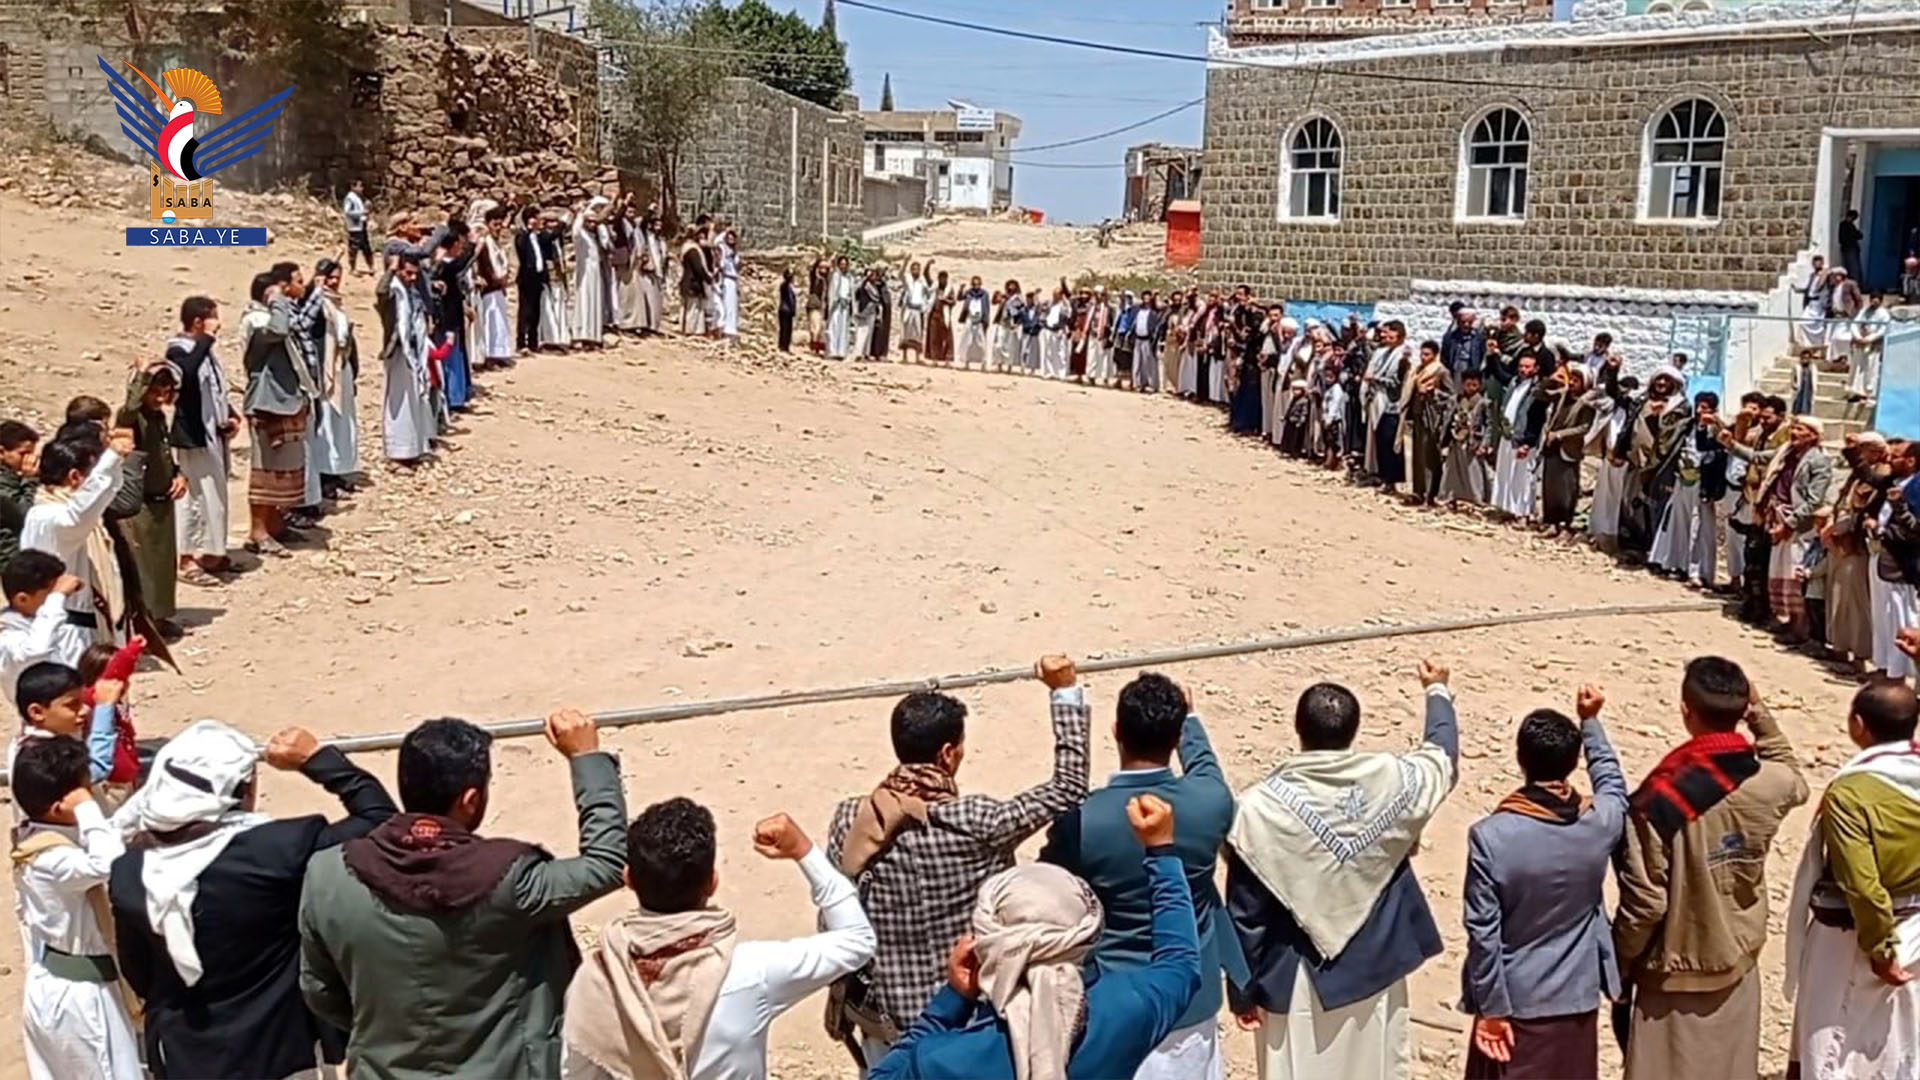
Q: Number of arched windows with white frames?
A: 3